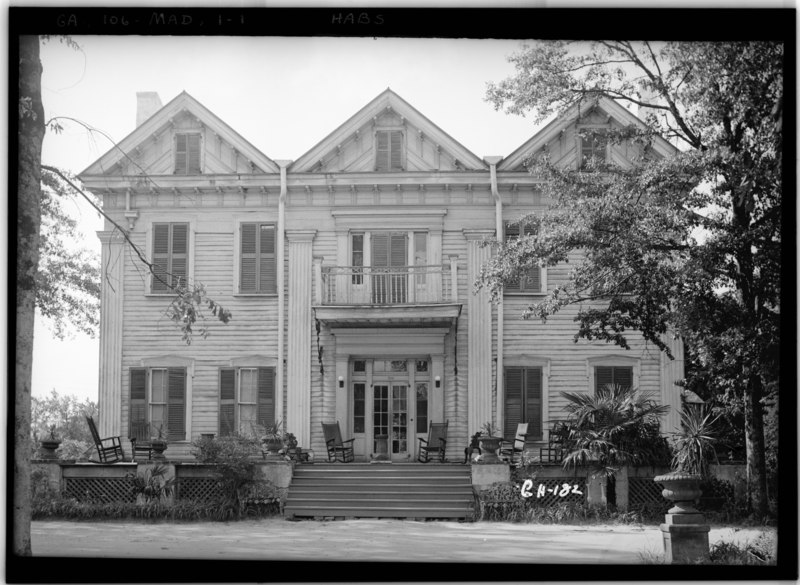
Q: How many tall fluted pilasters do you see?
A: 4